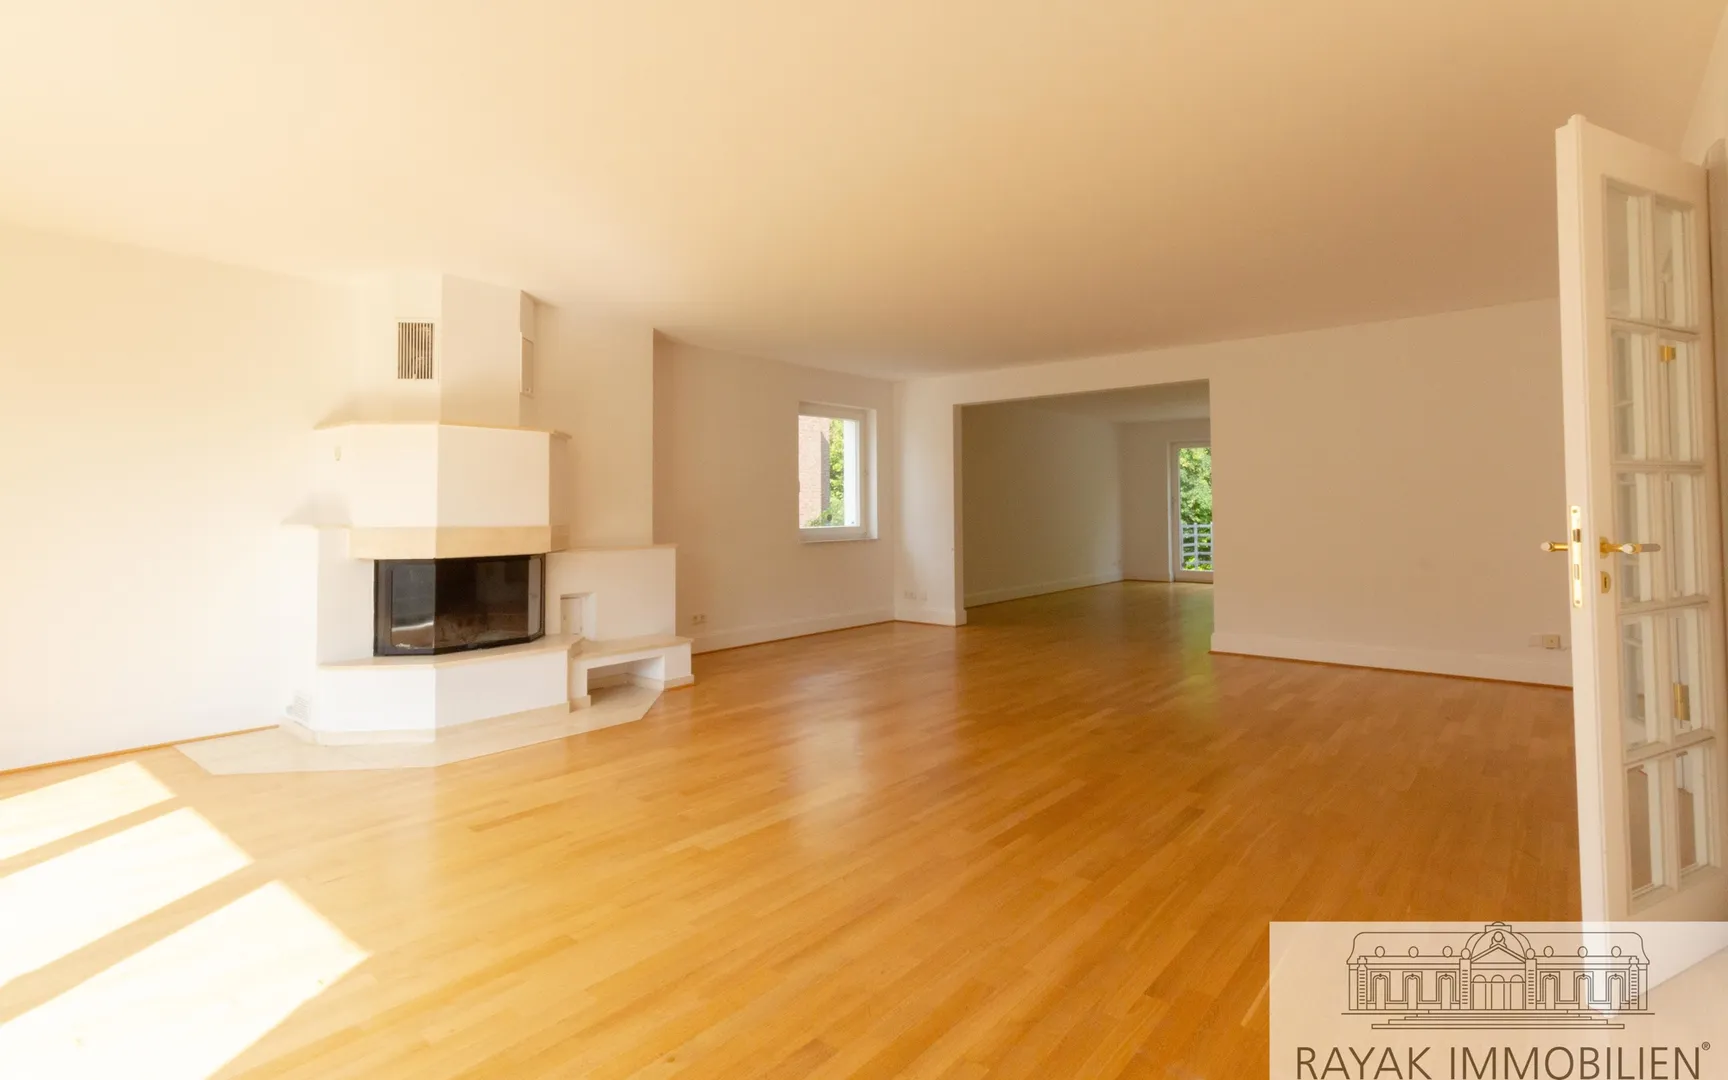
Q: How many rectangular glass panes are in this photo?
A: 12